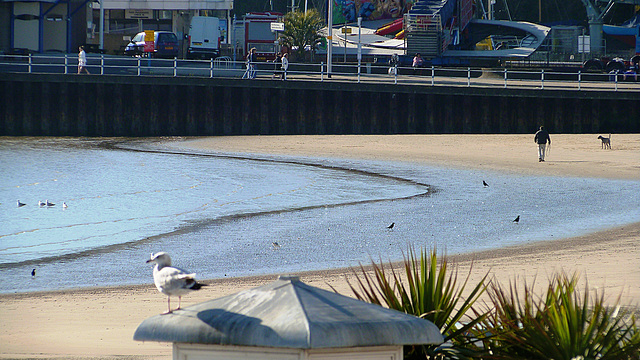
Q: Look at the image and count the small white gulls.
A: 4